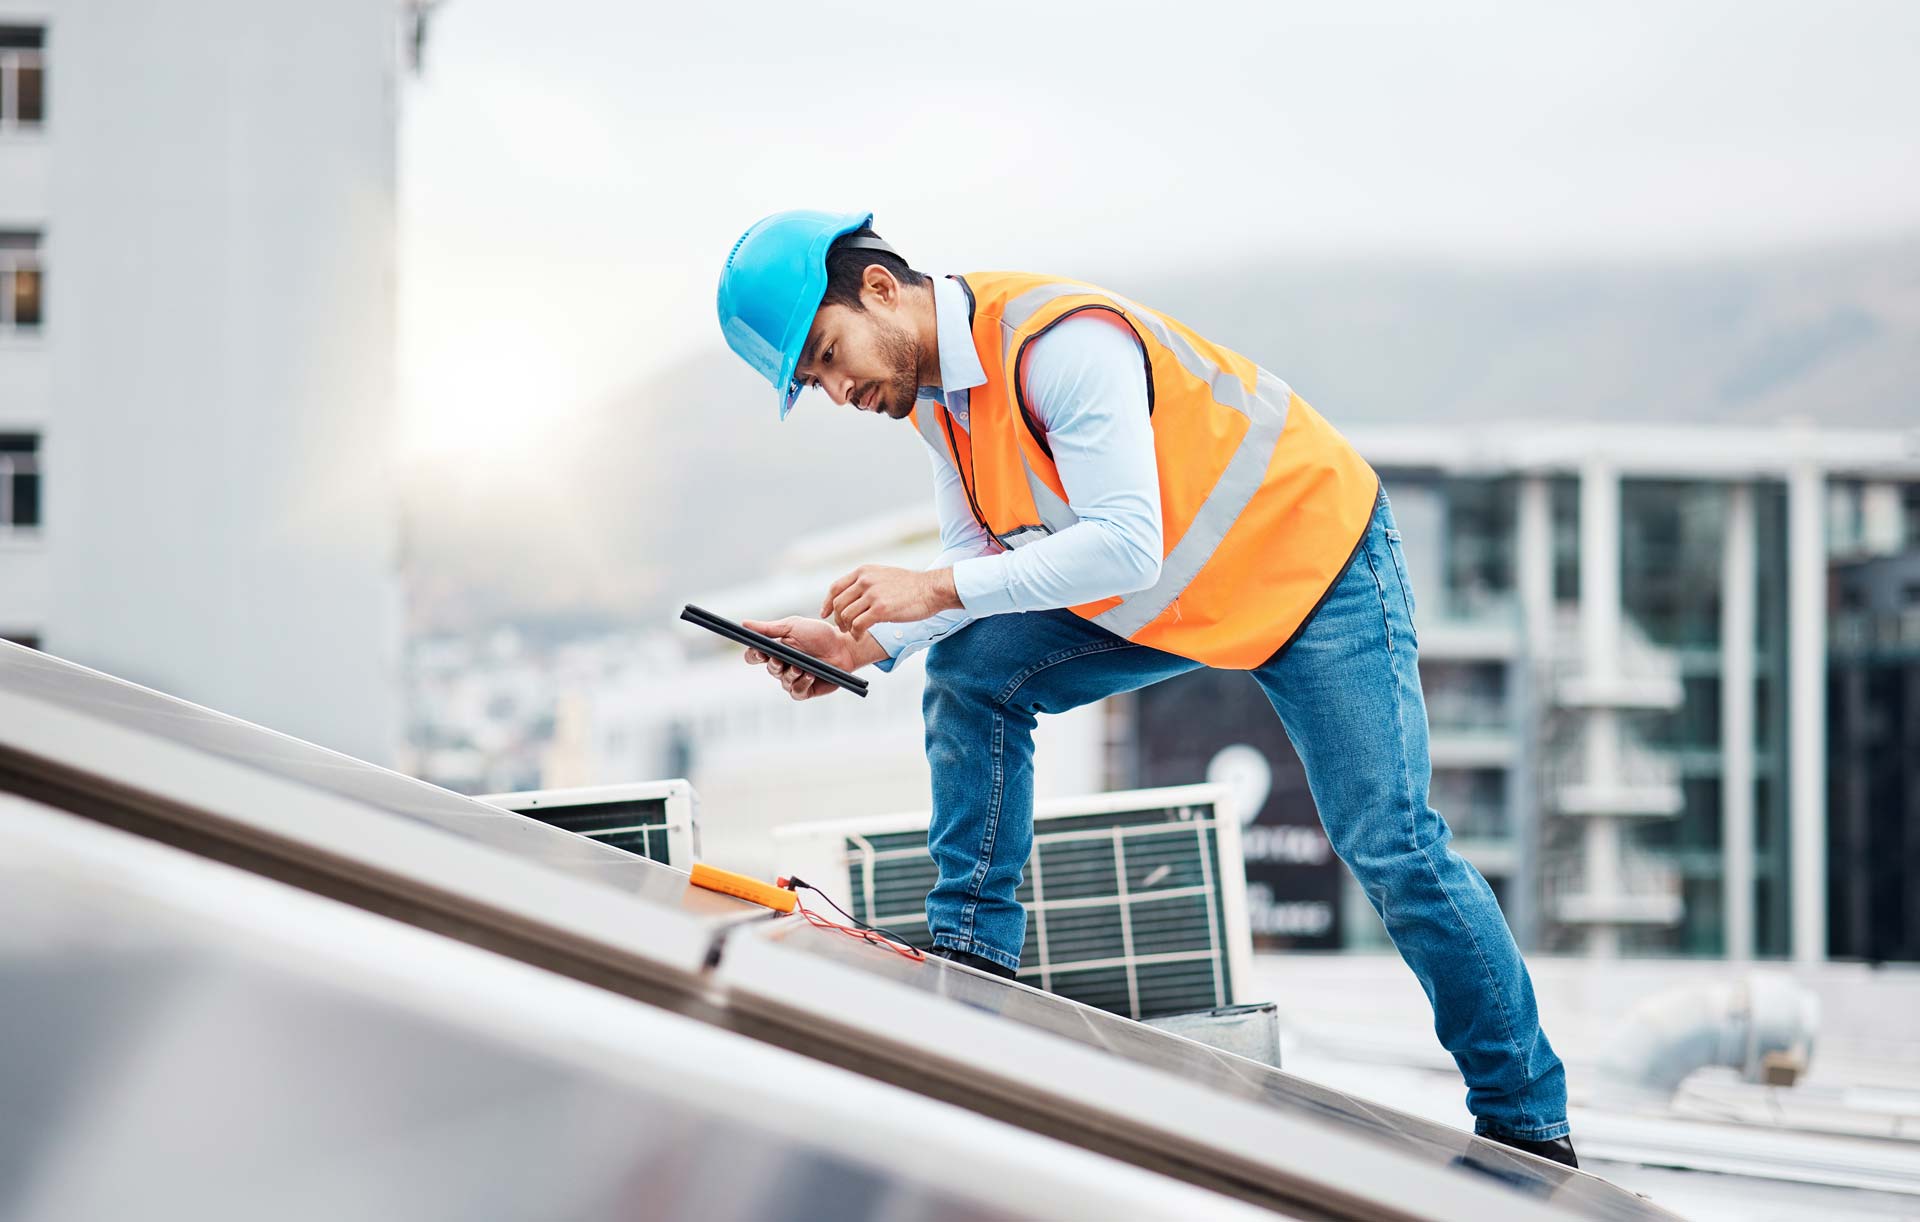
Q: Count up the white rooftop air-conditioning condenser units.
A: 2